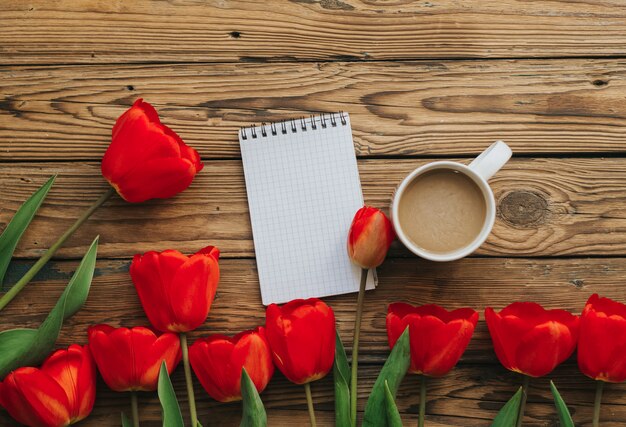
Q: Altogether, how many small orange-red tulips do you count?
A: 1